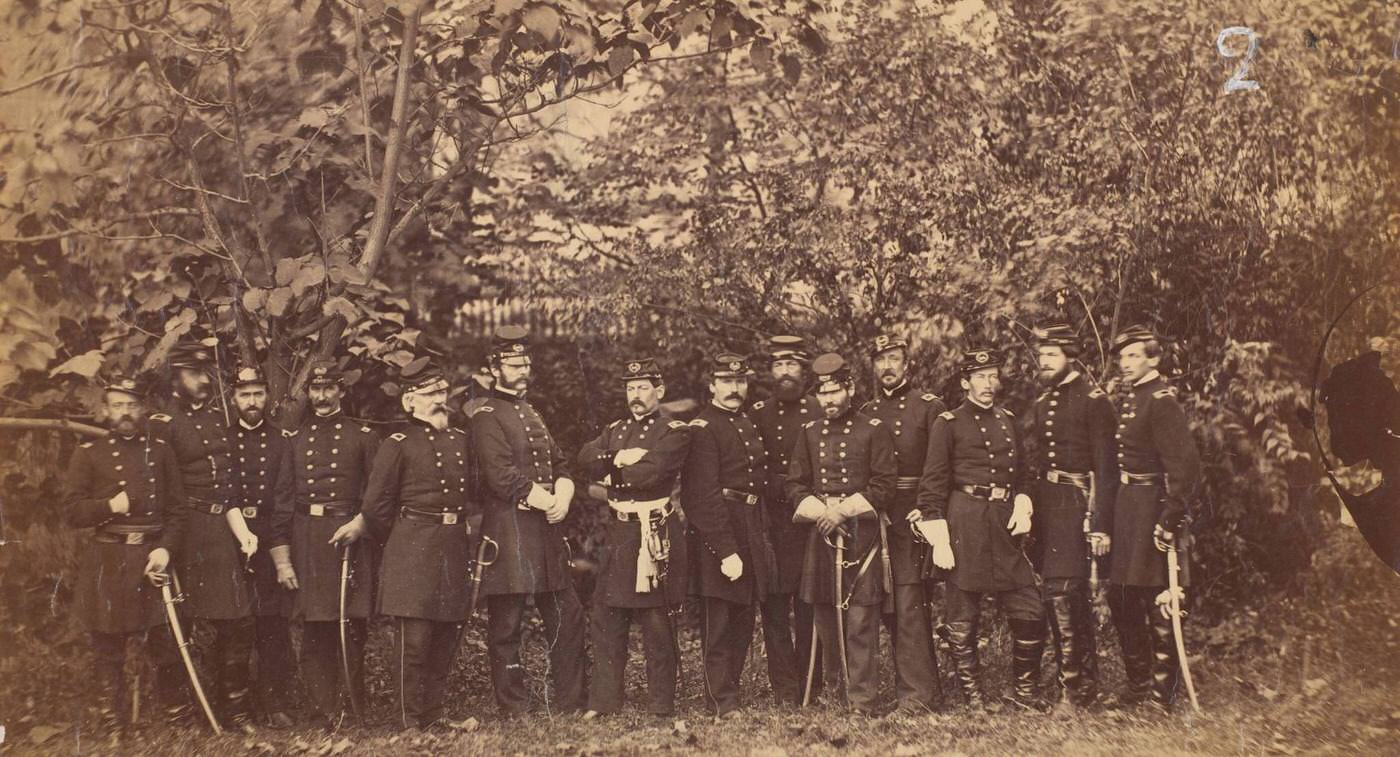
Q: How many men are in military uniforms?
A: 14